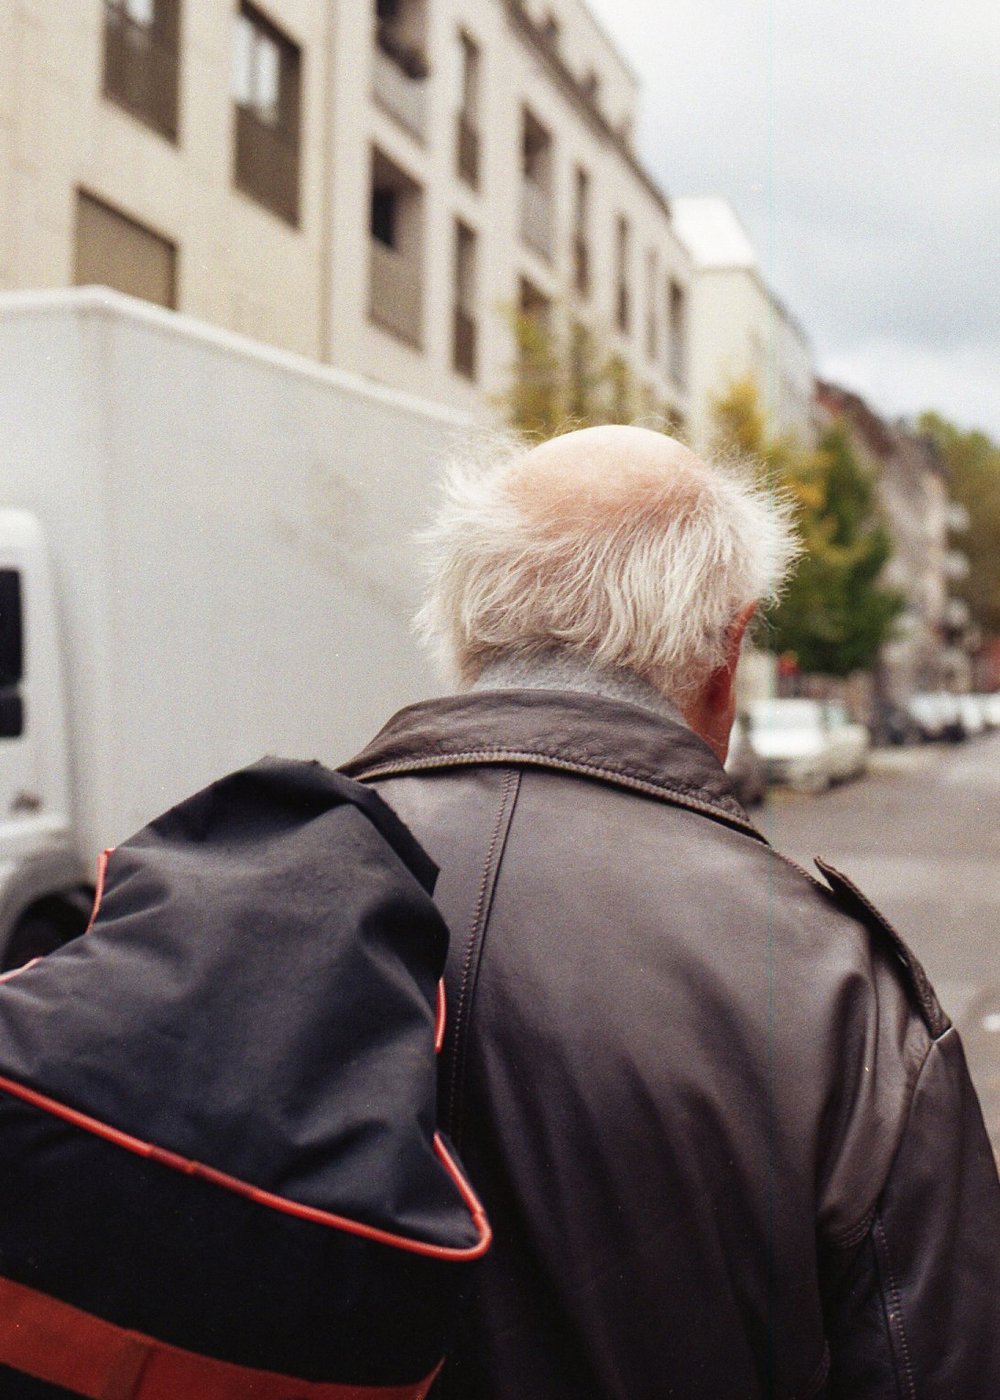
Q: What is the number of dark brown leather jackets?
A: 1